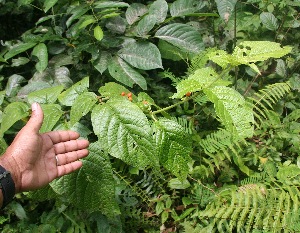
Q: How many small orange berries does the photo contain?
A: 5